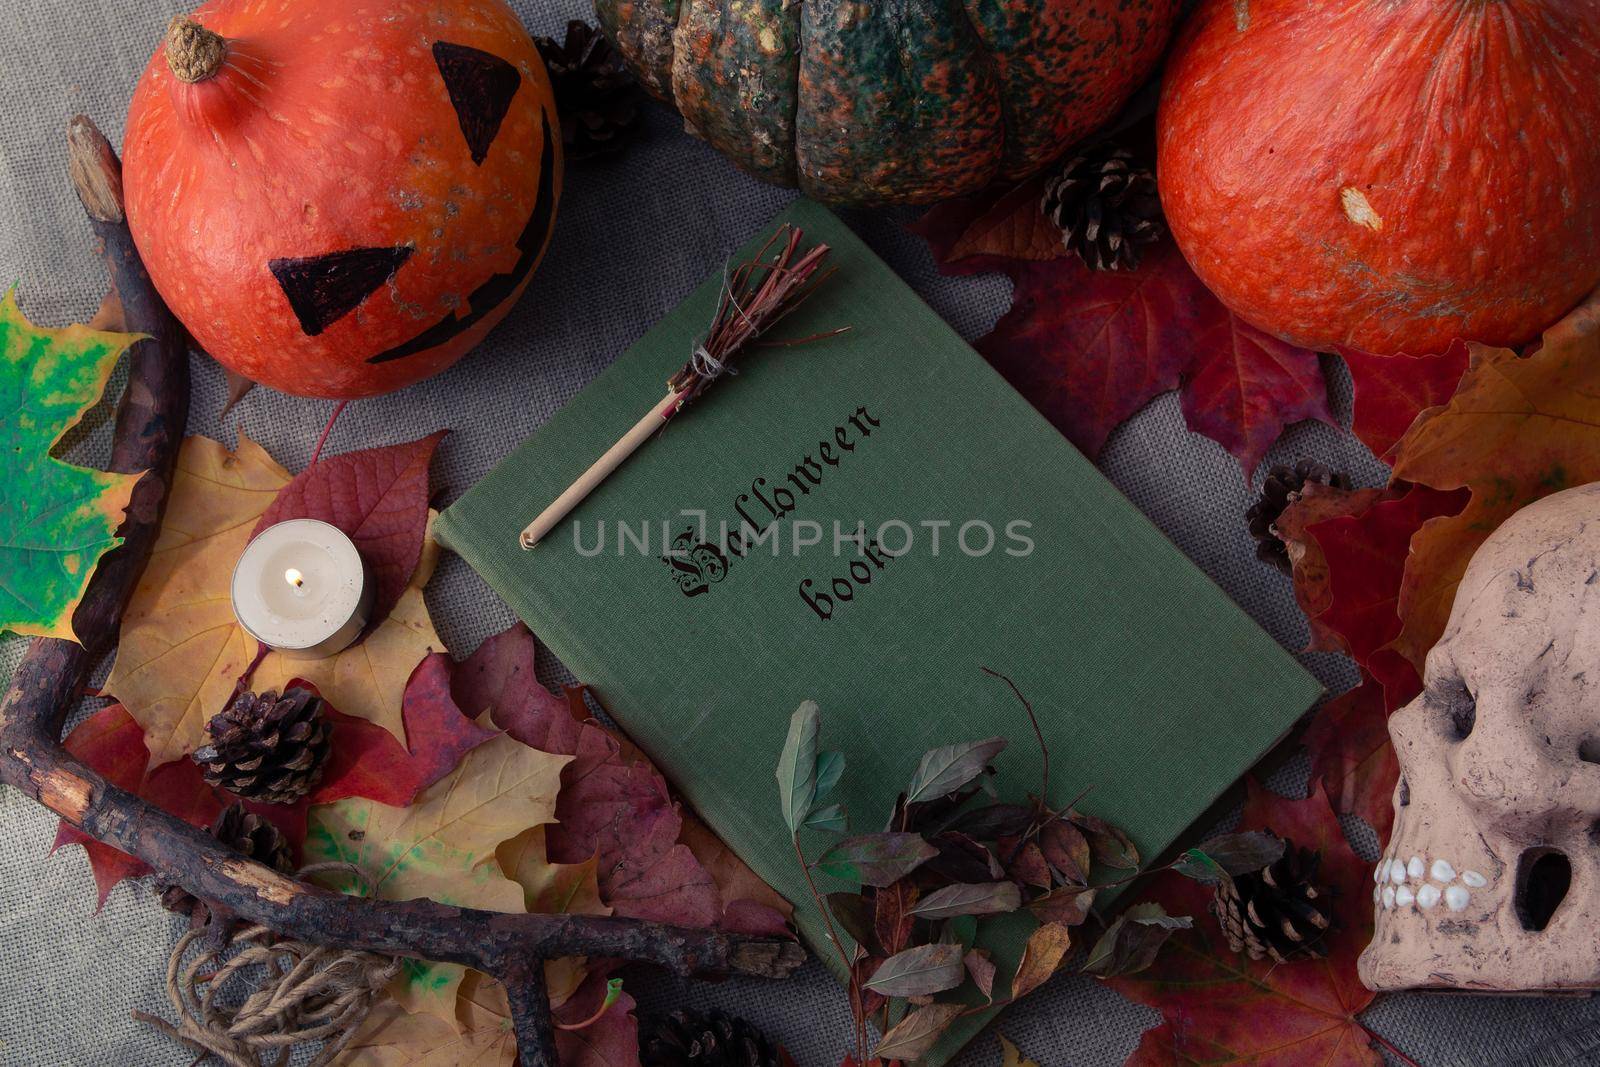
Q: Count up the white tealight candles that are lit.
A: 1